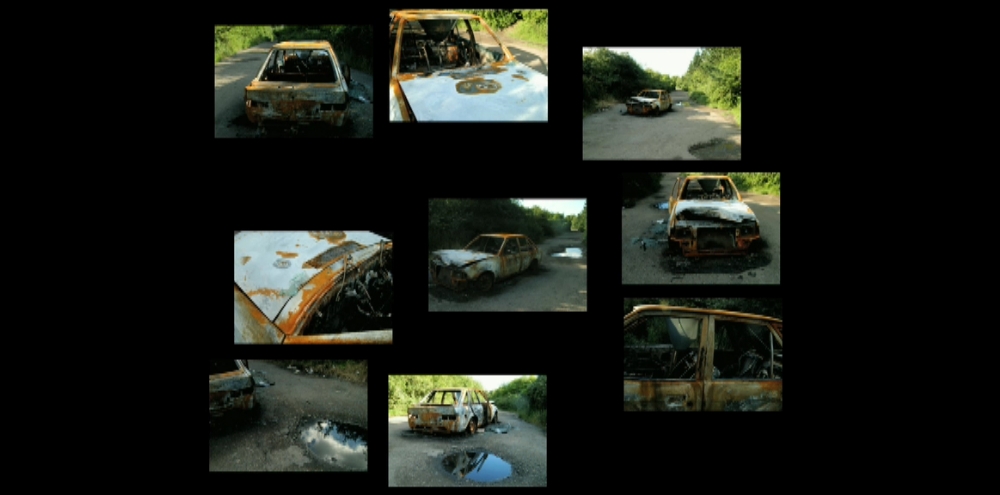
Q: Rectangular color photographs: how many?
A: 9